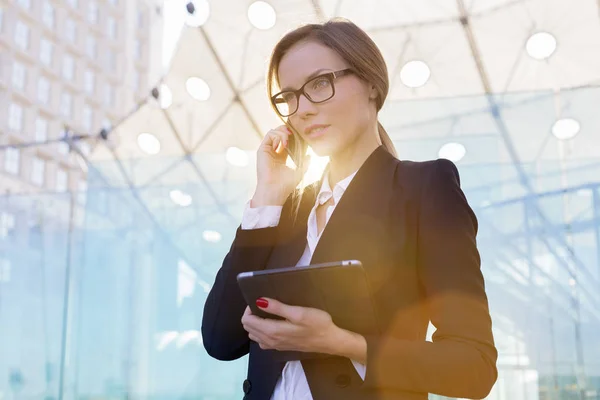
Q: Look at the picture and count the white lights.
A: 12